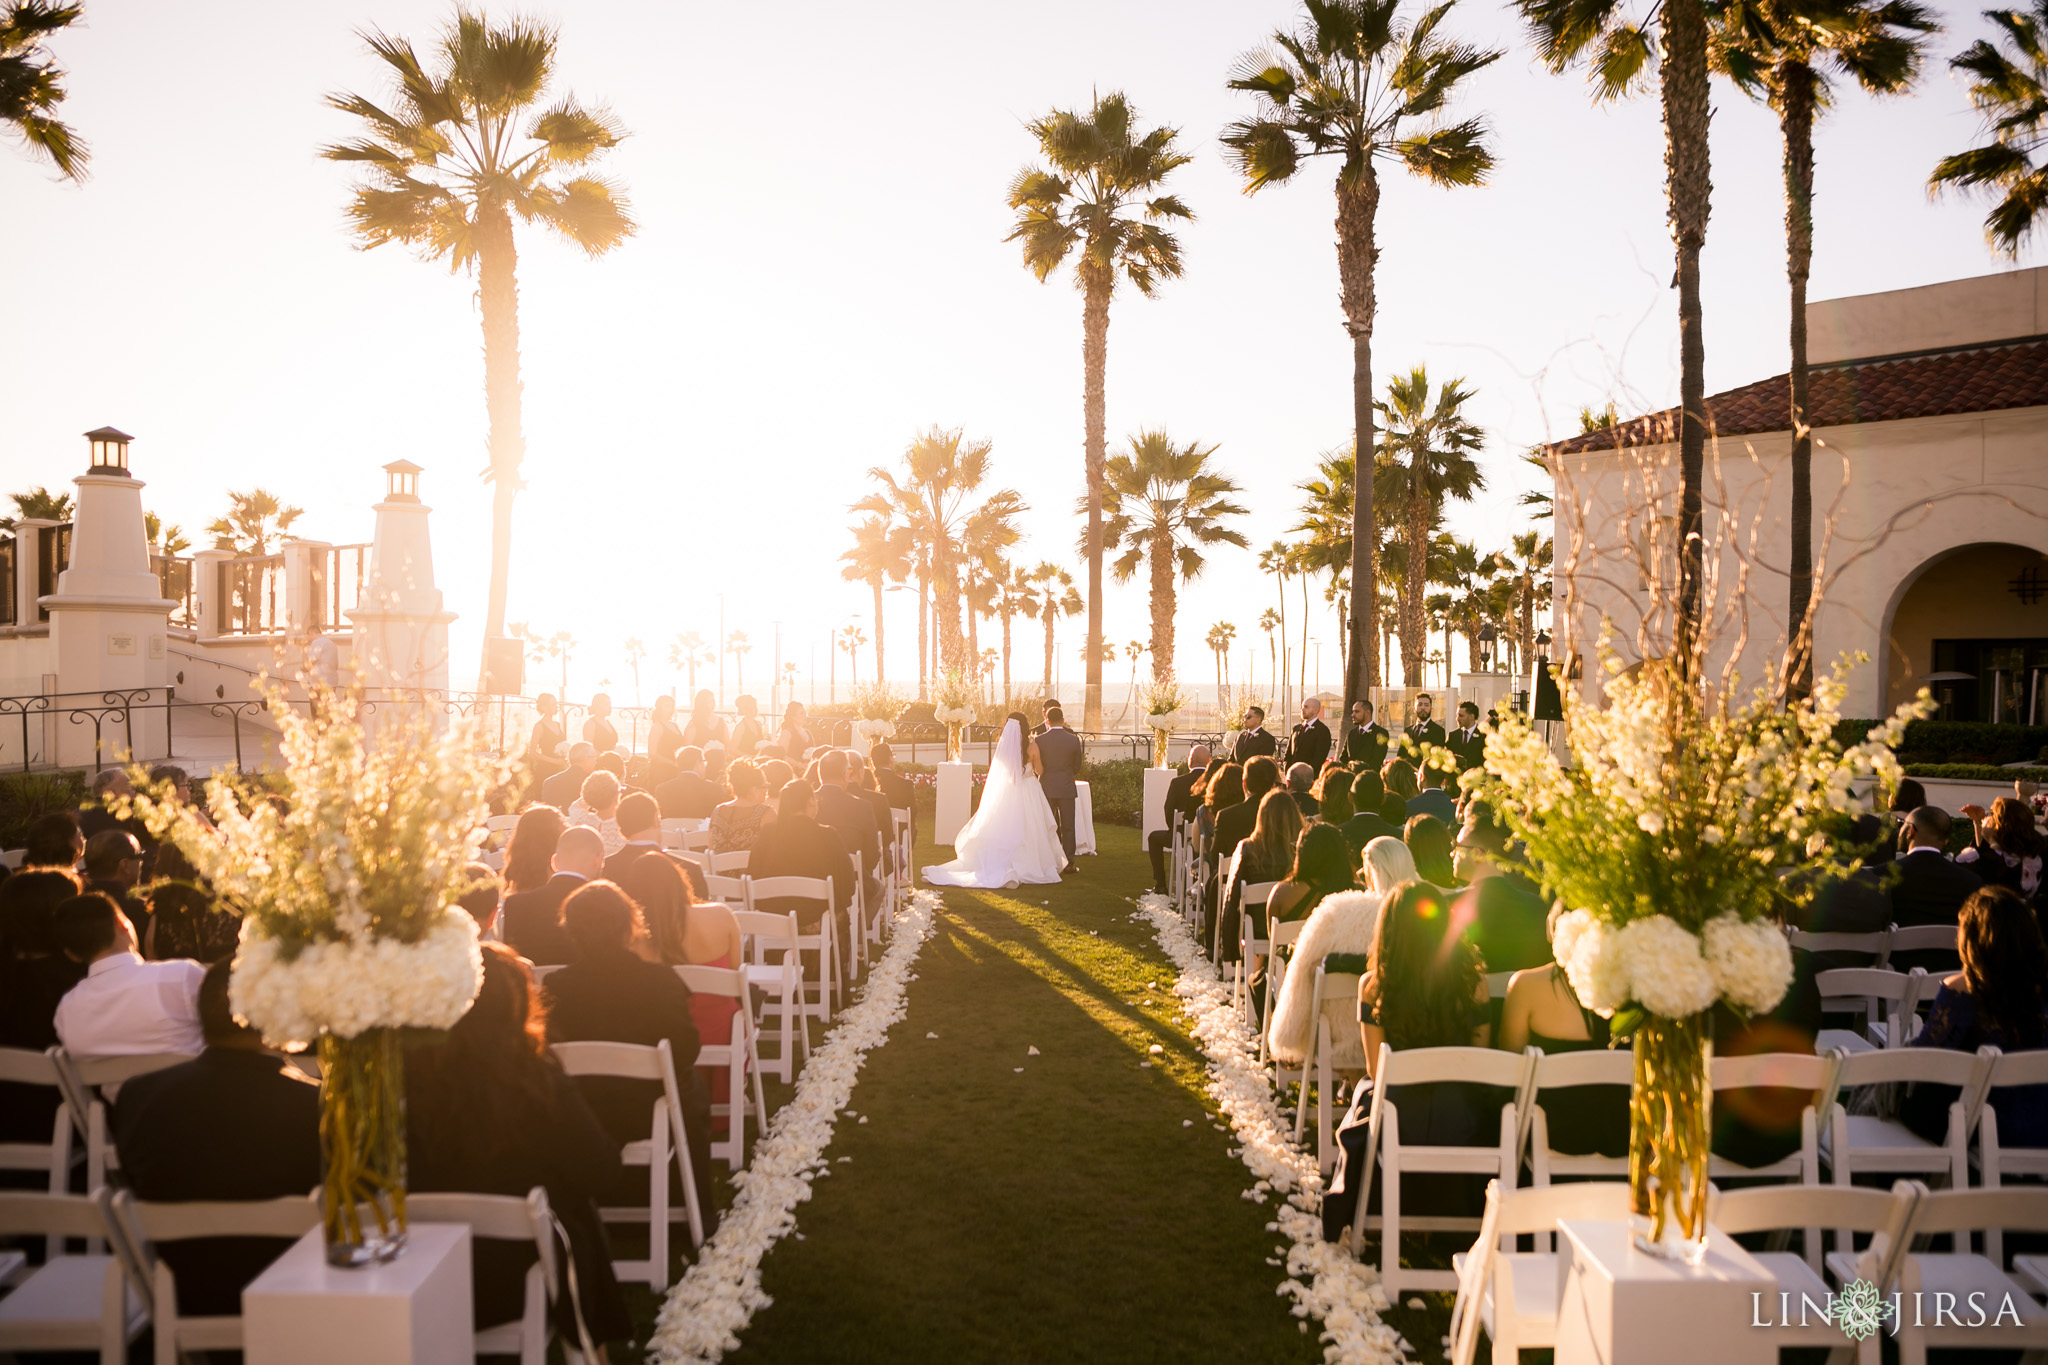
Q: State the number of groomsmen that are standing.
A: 5